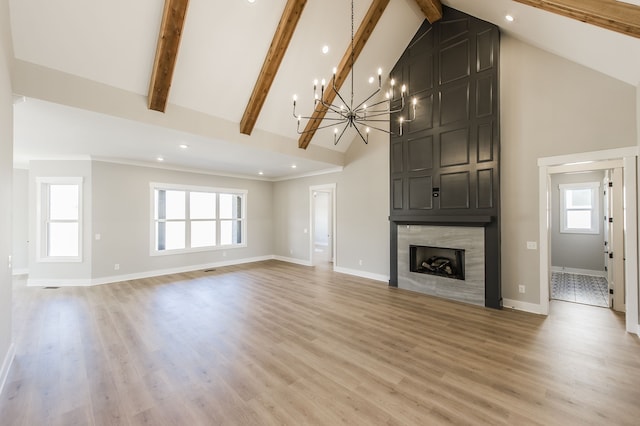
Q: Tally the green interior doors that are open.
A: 0